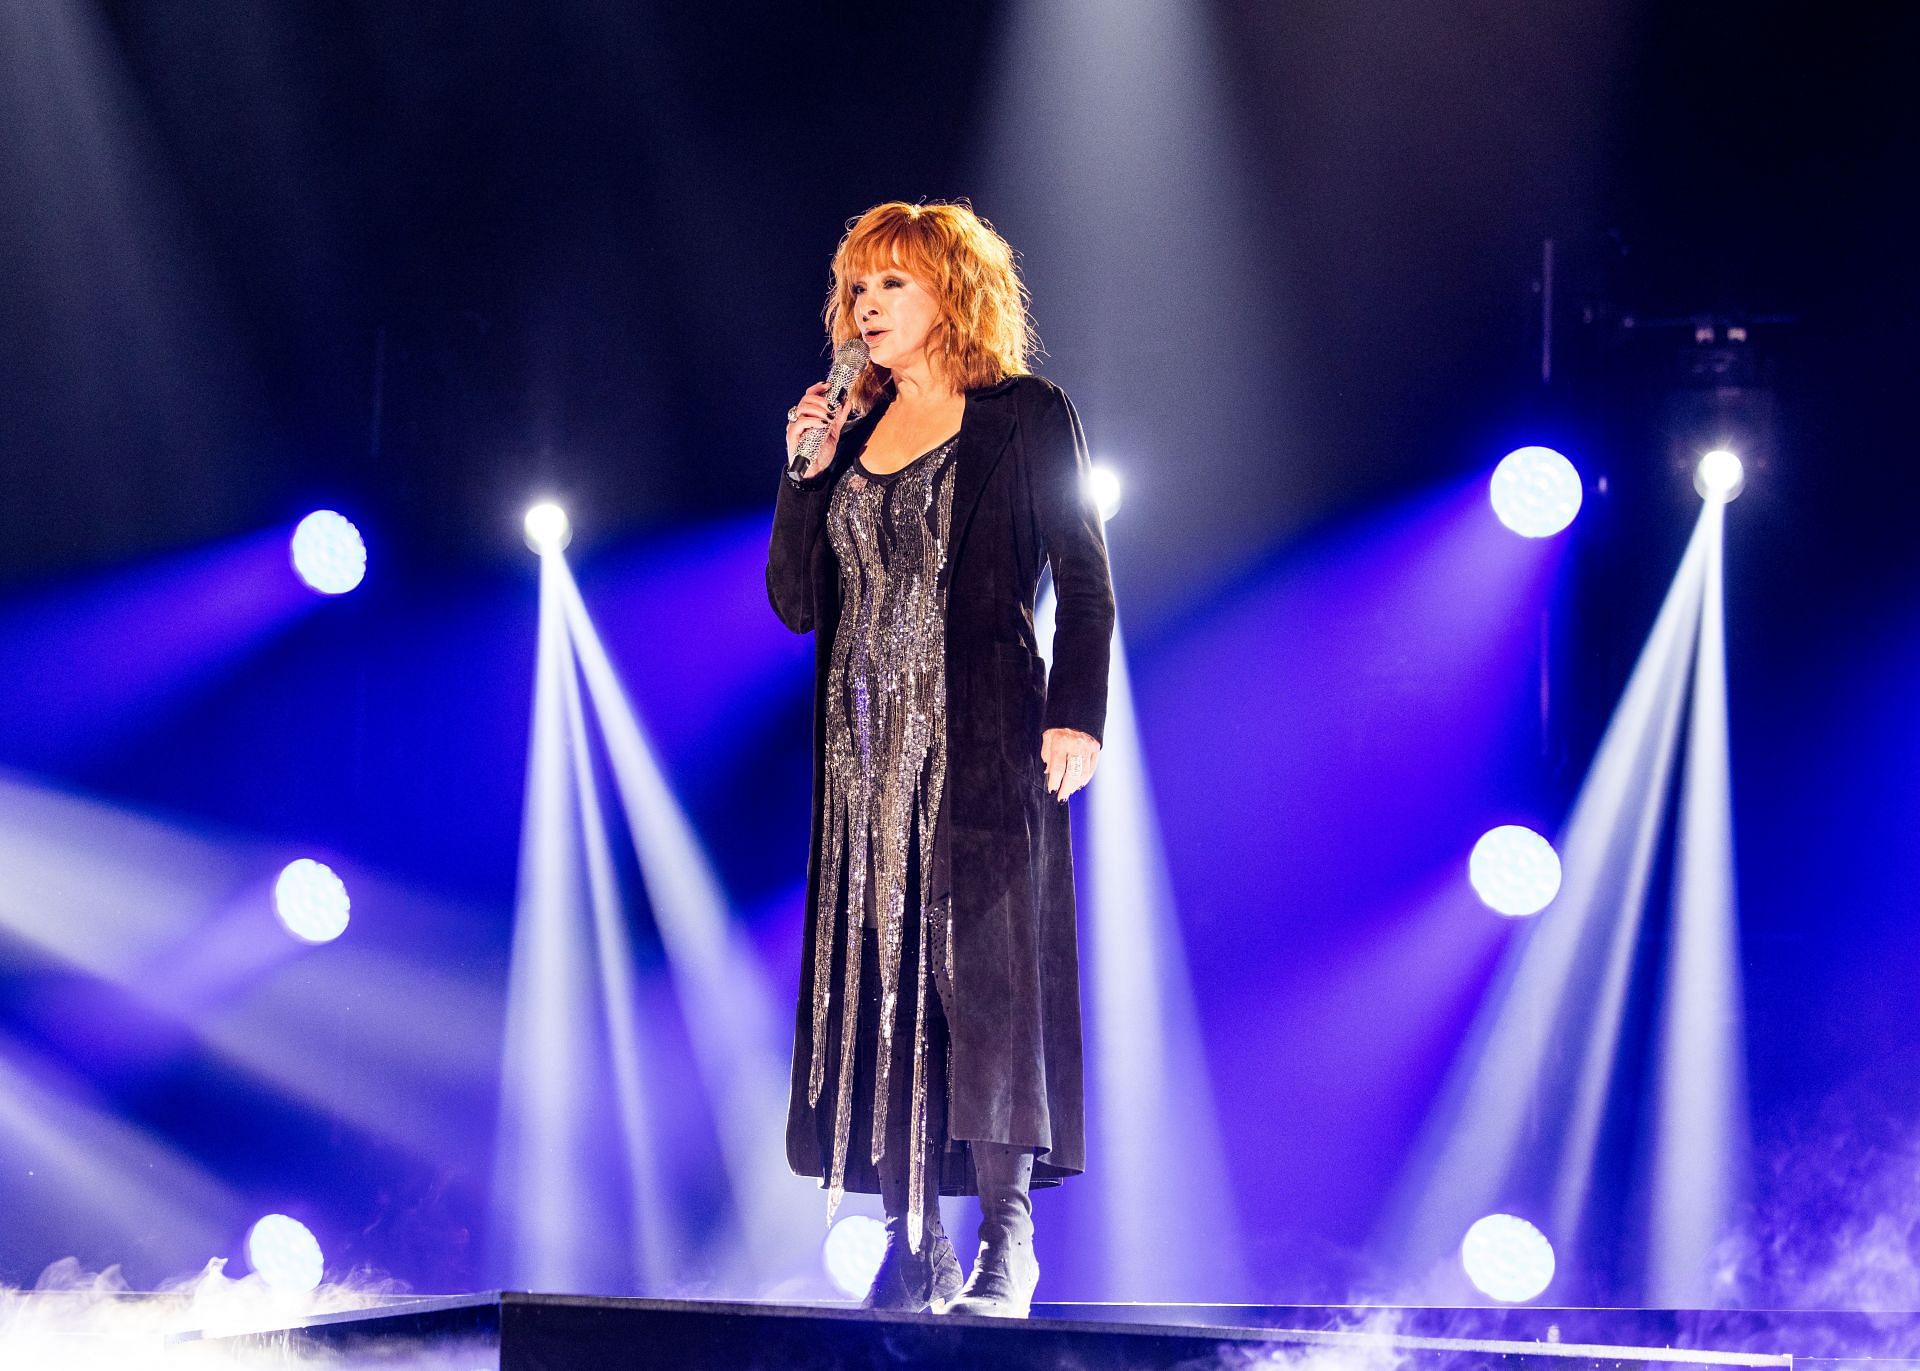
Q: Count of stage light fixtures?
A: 10